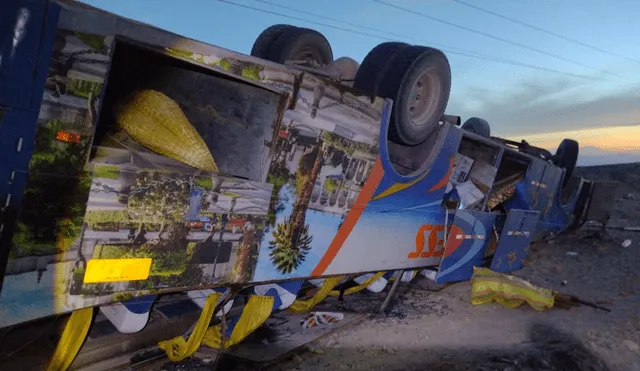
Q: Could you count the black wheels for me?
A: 6